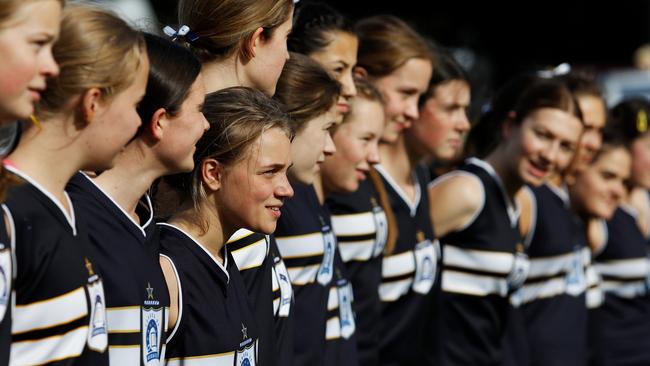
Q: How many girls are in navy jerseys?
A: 14